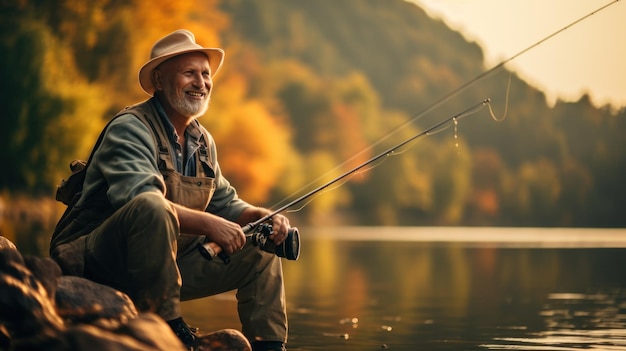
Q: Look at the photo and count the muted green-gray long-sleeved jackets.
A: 1